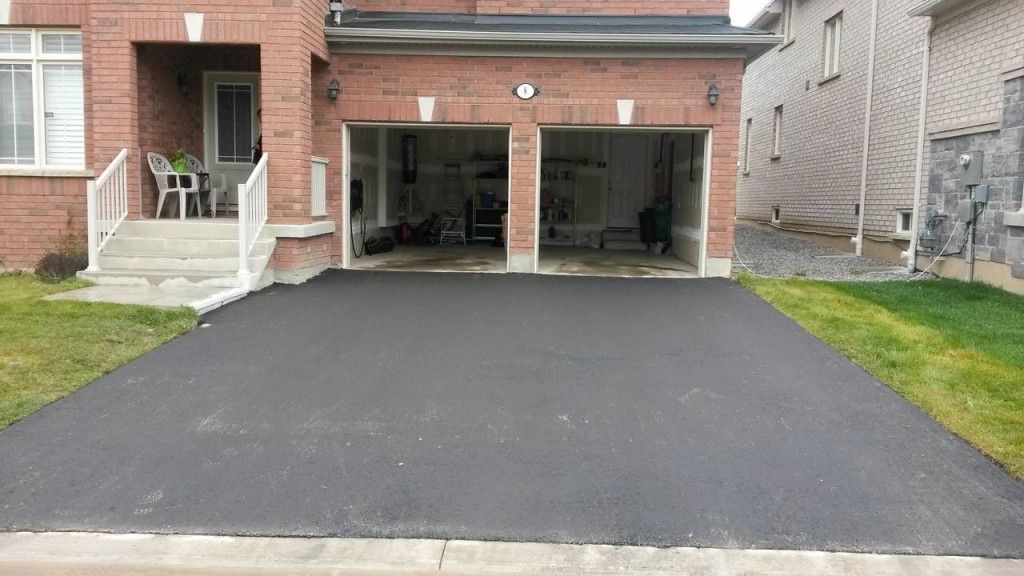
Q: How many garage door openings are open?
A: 2